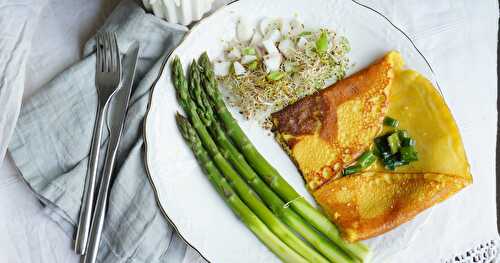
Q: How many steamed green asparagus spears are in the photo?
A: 4